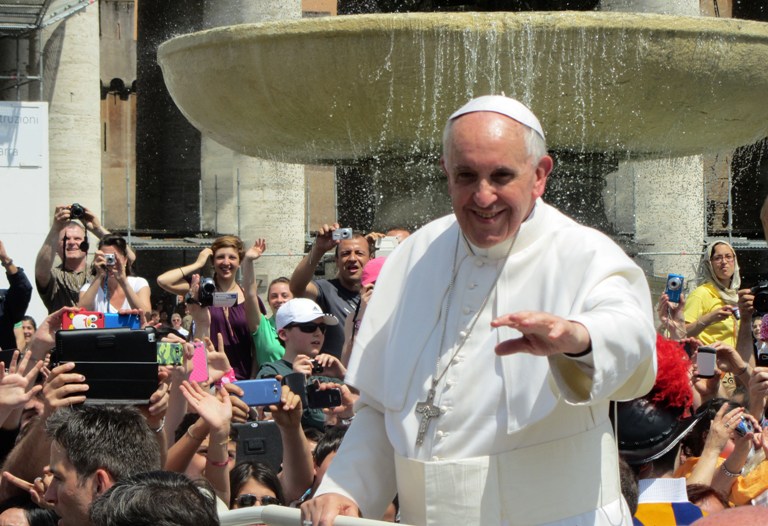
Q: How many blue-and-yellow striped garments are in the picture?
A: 1